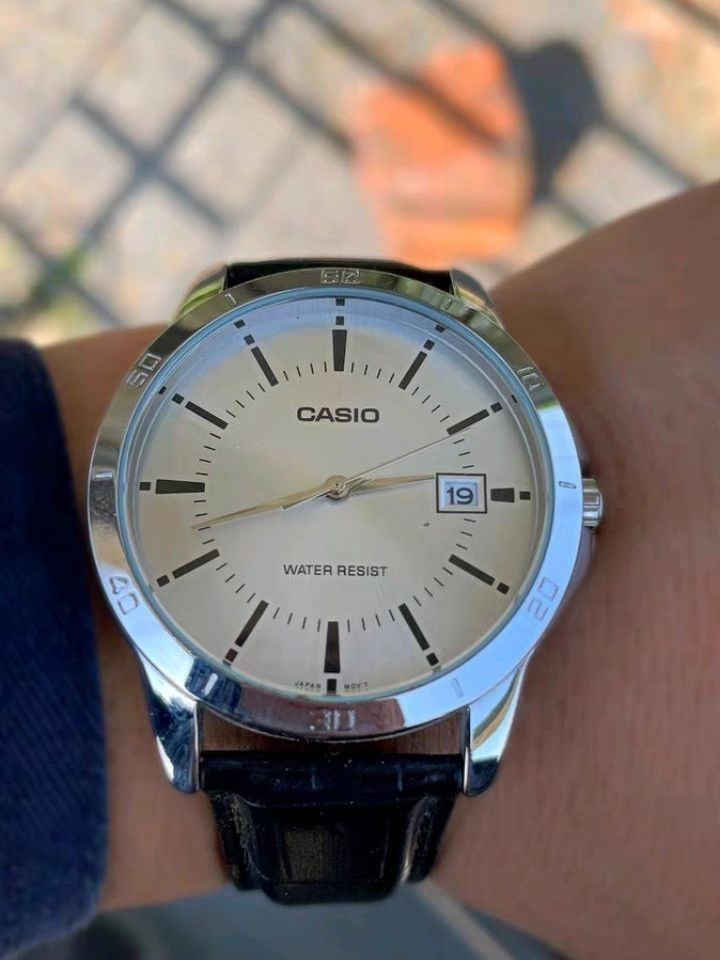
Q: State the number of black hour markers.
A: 12